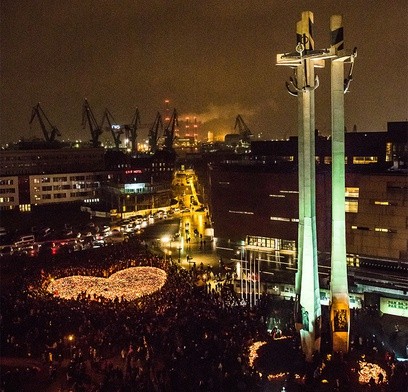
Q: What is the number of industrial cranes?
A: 7